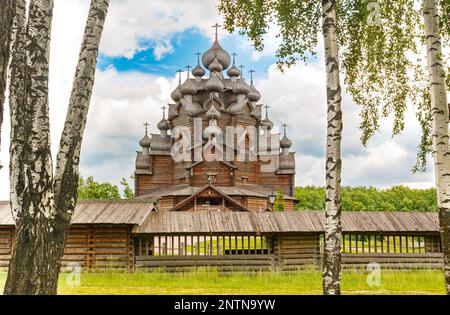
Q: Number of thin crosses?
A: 11